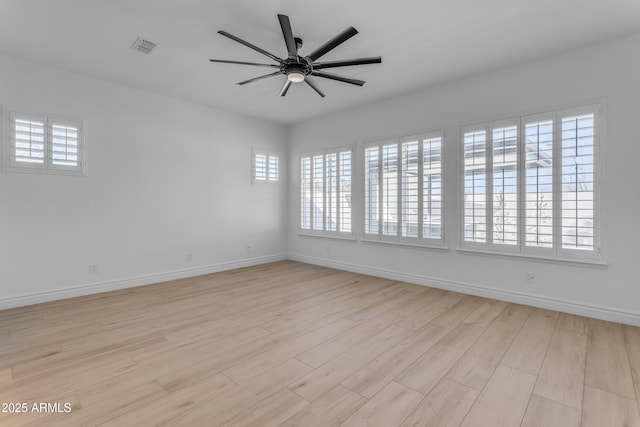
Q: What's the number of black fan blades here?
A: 9